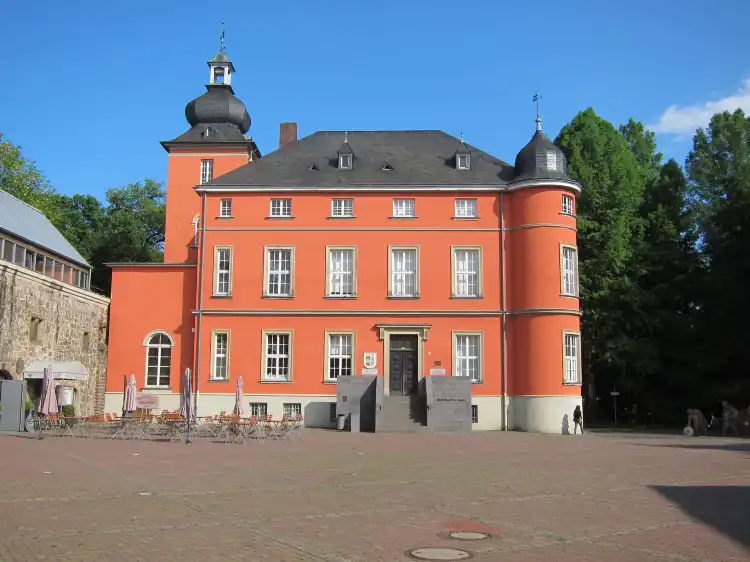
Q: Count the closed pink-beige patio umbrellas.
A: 4